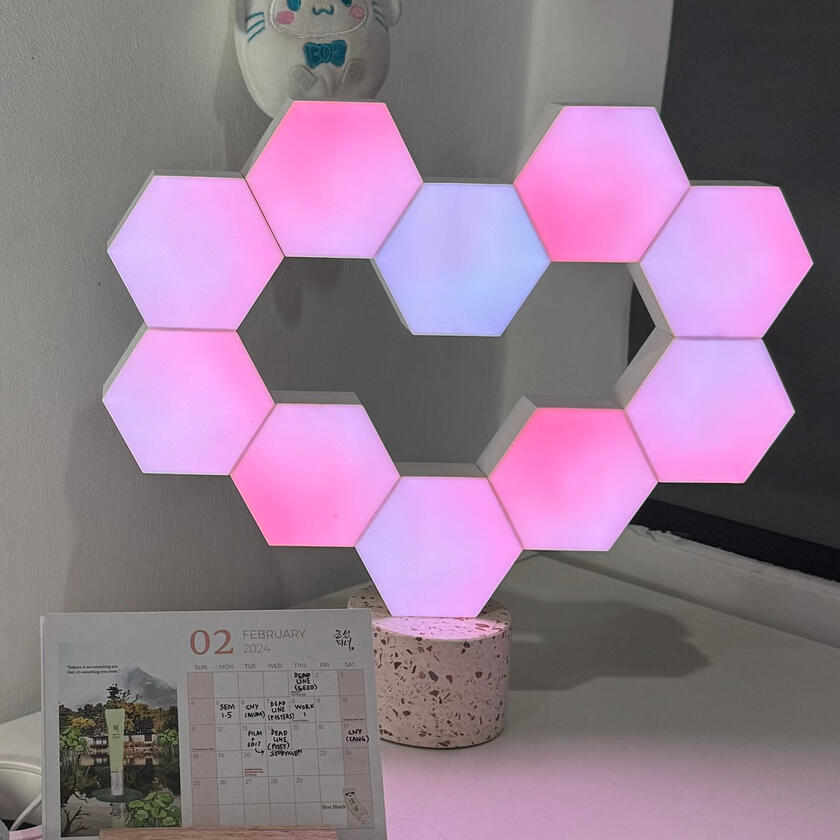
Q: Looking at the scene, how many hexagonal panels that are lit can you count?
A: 10